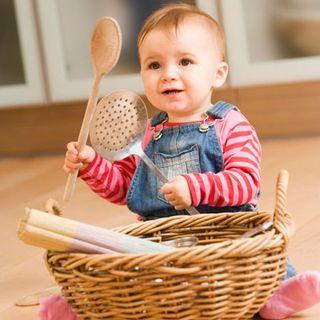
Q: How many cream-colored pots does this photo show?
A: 0